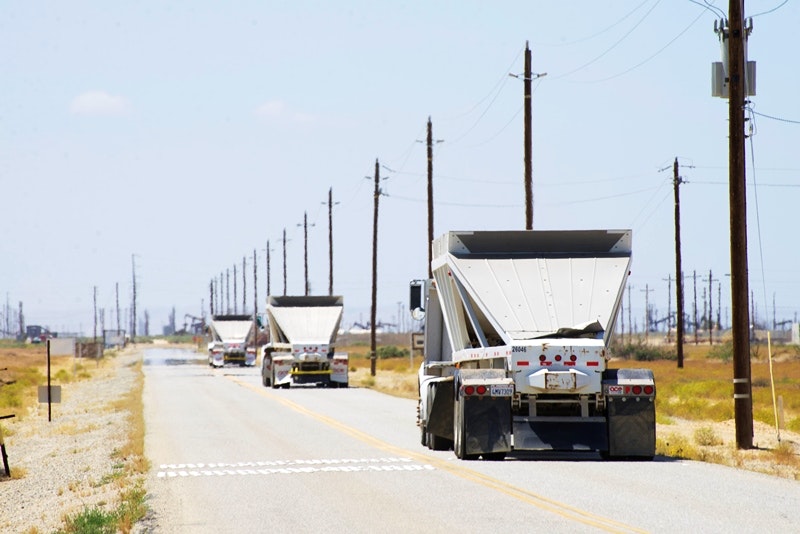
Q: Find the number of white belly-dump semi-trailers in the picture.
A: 3